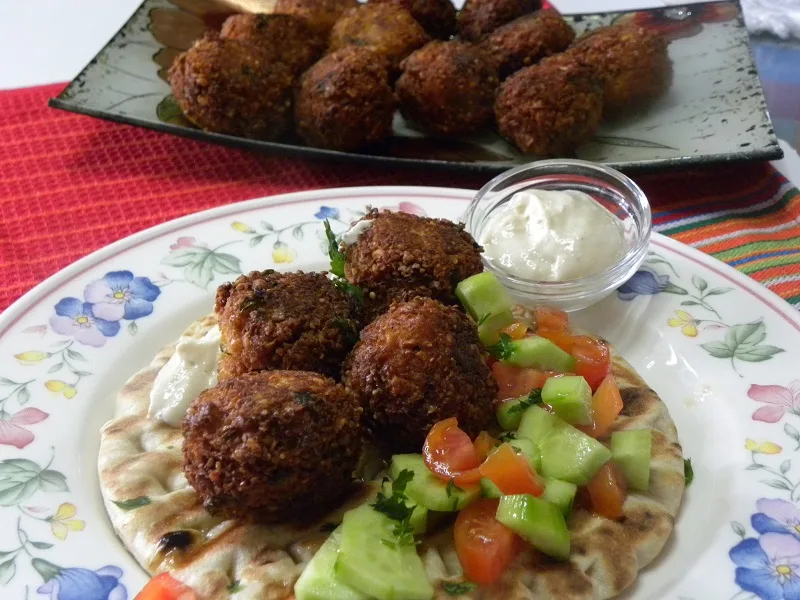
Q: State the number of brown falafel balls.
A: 15